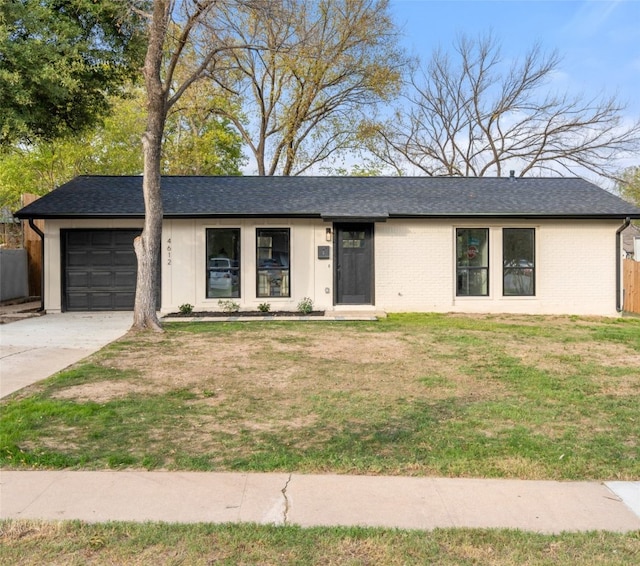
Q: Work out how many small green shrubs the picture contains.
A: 4